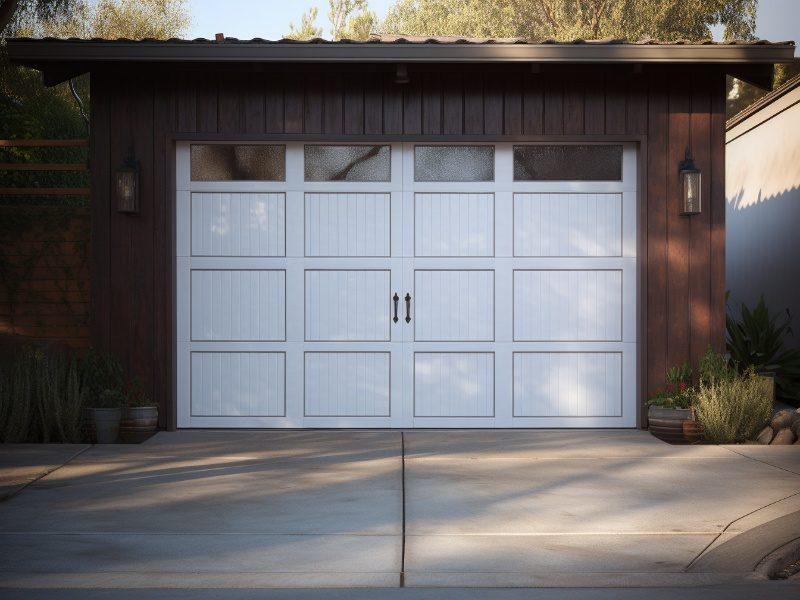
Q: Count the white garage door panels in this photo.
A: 12